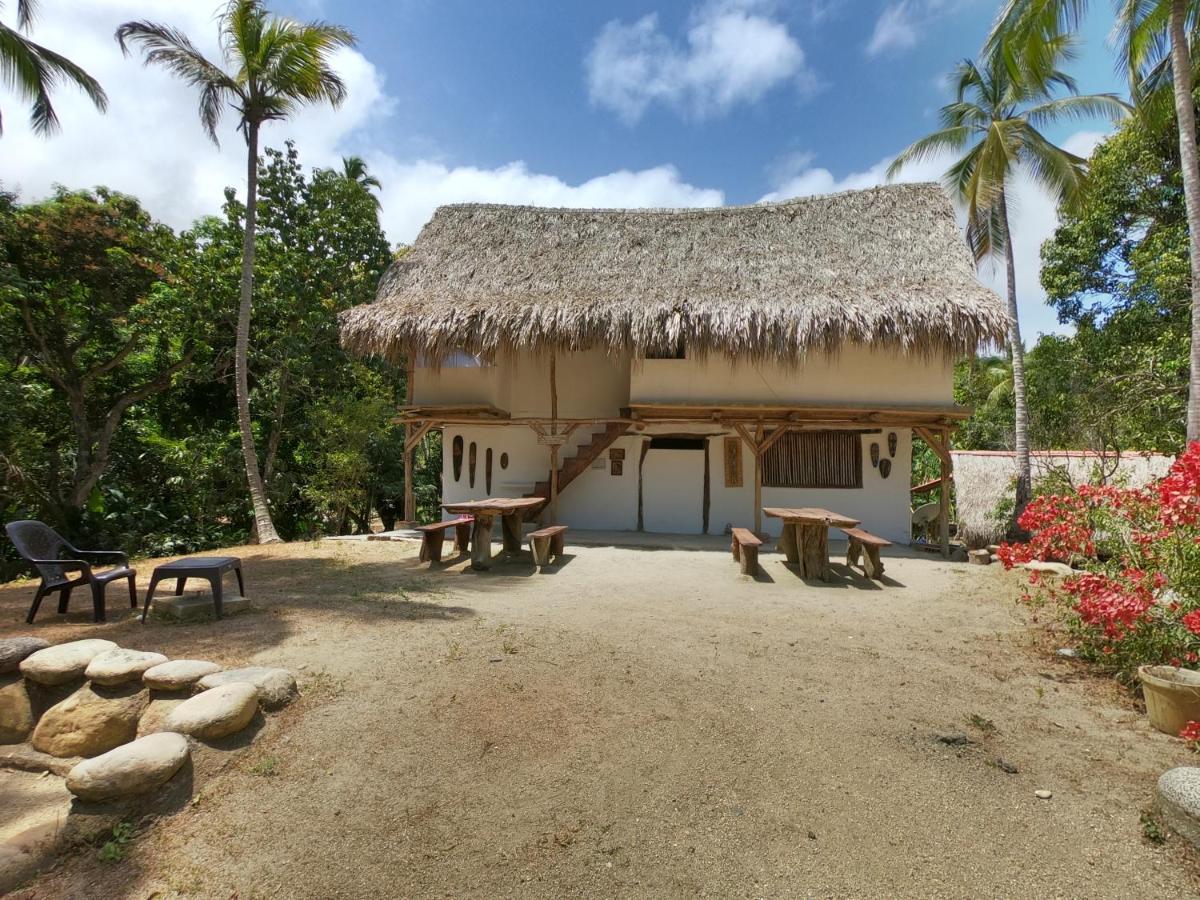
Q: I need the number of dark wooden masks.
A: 7